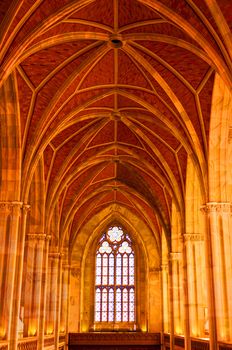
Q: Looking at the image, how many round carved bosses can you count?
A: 4